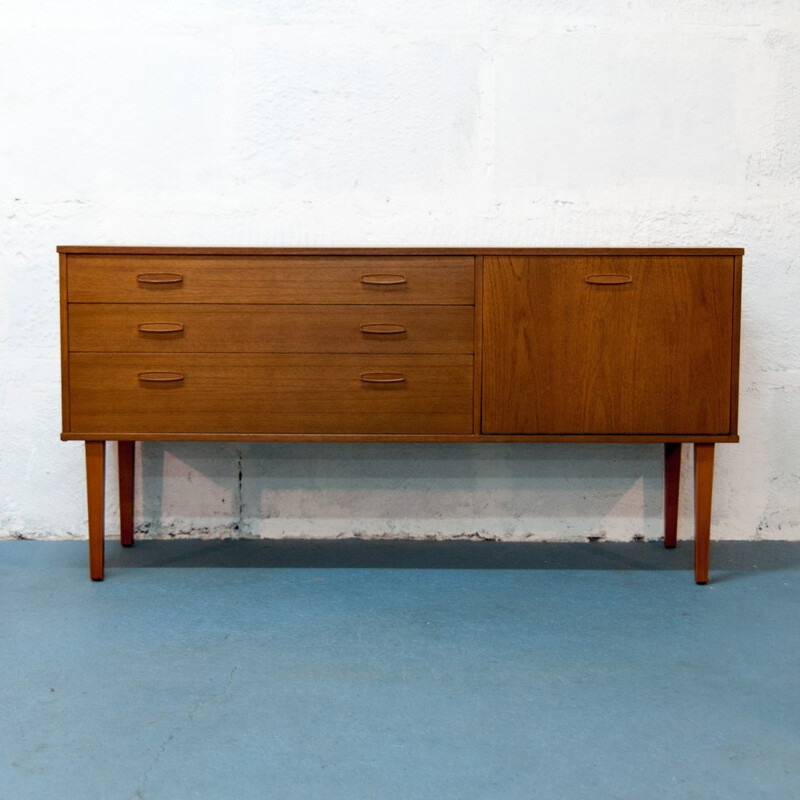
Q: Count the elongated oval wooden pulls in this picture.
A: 7